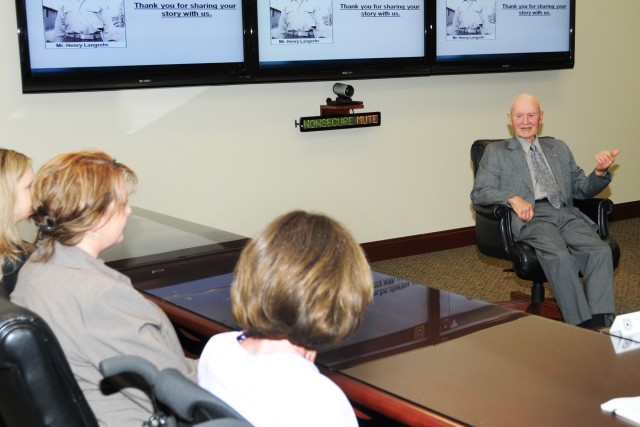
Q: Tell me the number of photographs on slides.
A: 3